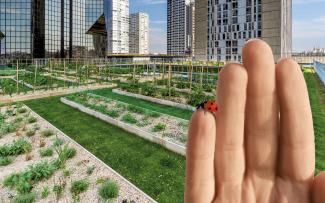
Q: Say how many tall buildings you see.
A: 5